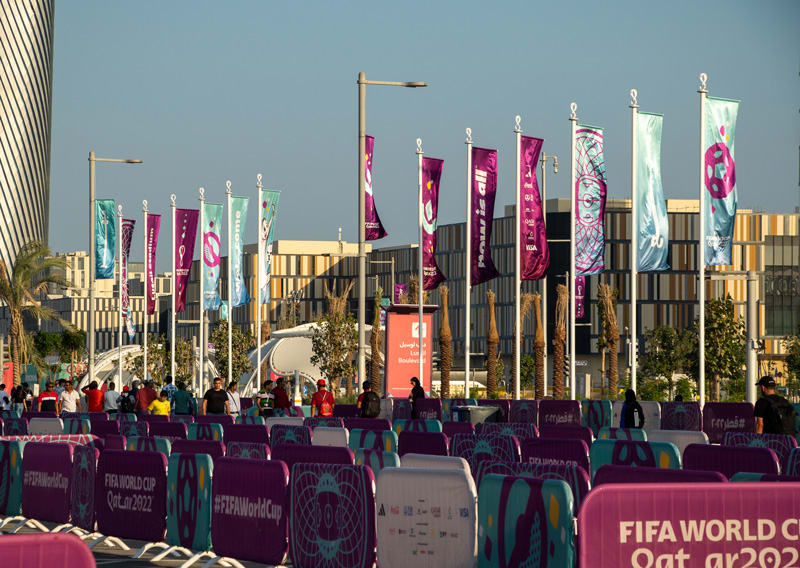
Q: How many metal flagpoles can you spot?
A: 12